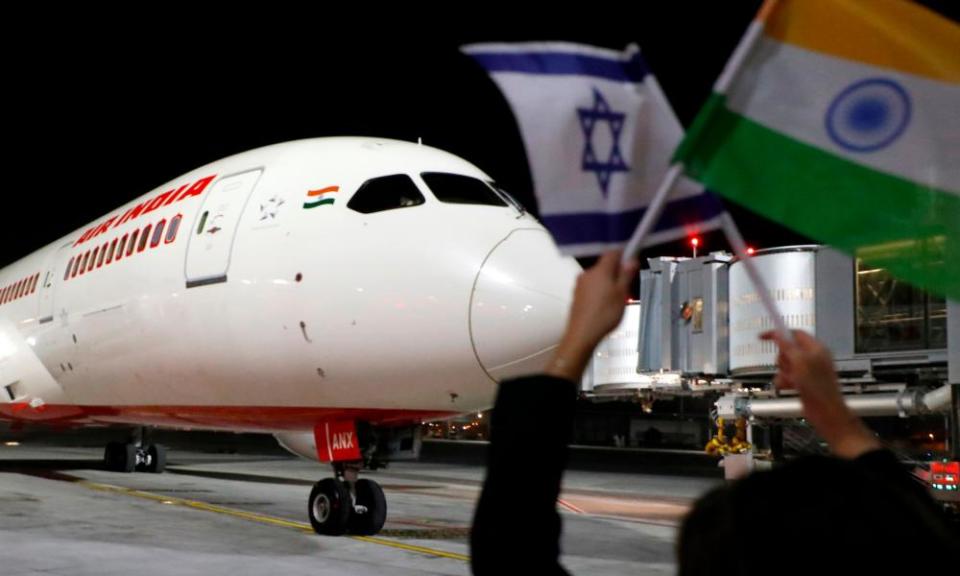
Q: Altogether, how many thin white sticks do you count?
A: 2